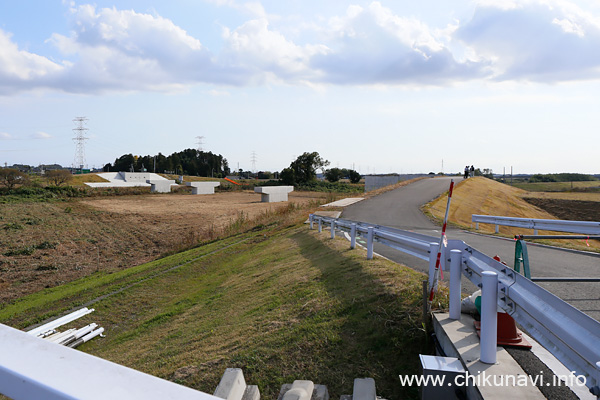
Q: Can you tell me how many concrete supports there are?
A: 3